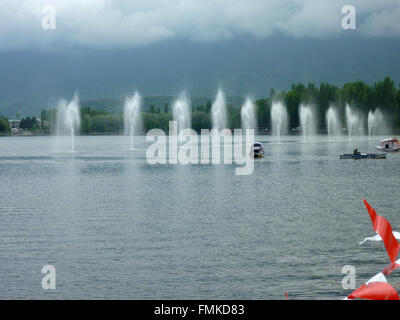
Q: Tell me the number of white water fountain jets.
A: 10